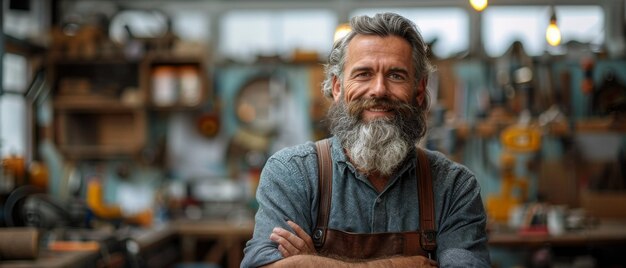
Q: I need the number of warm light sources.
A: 3